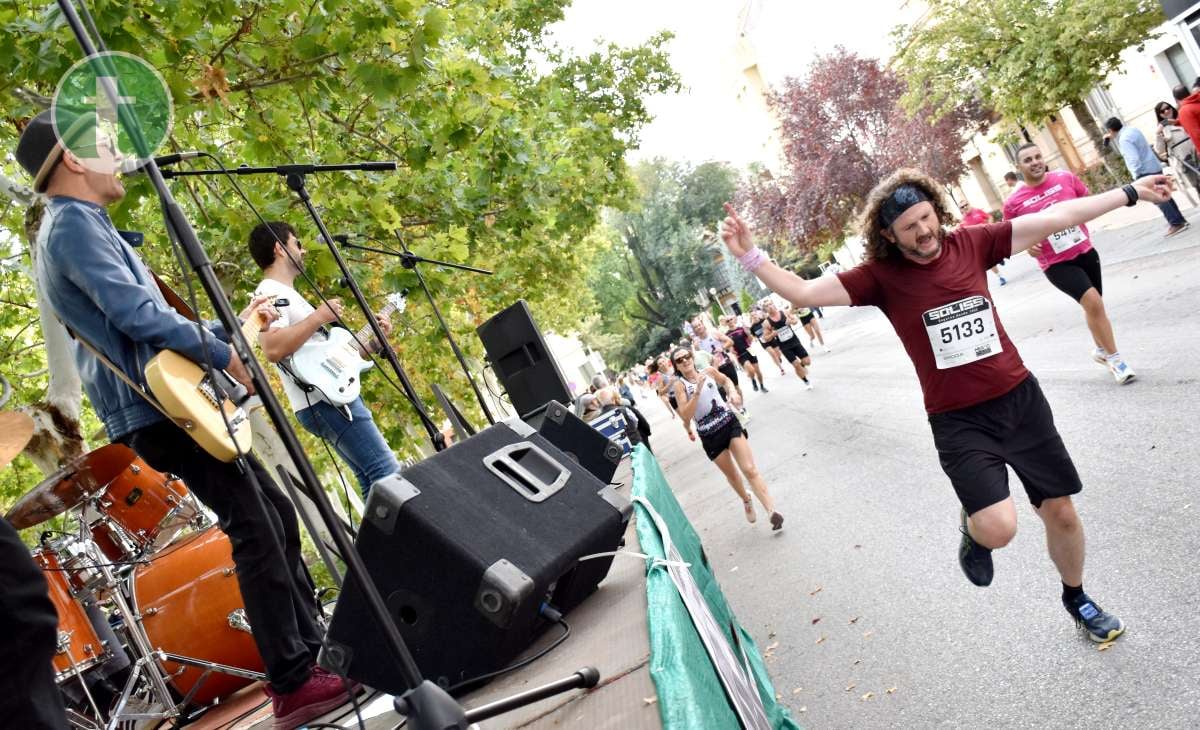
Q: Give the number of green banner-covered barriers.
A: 1